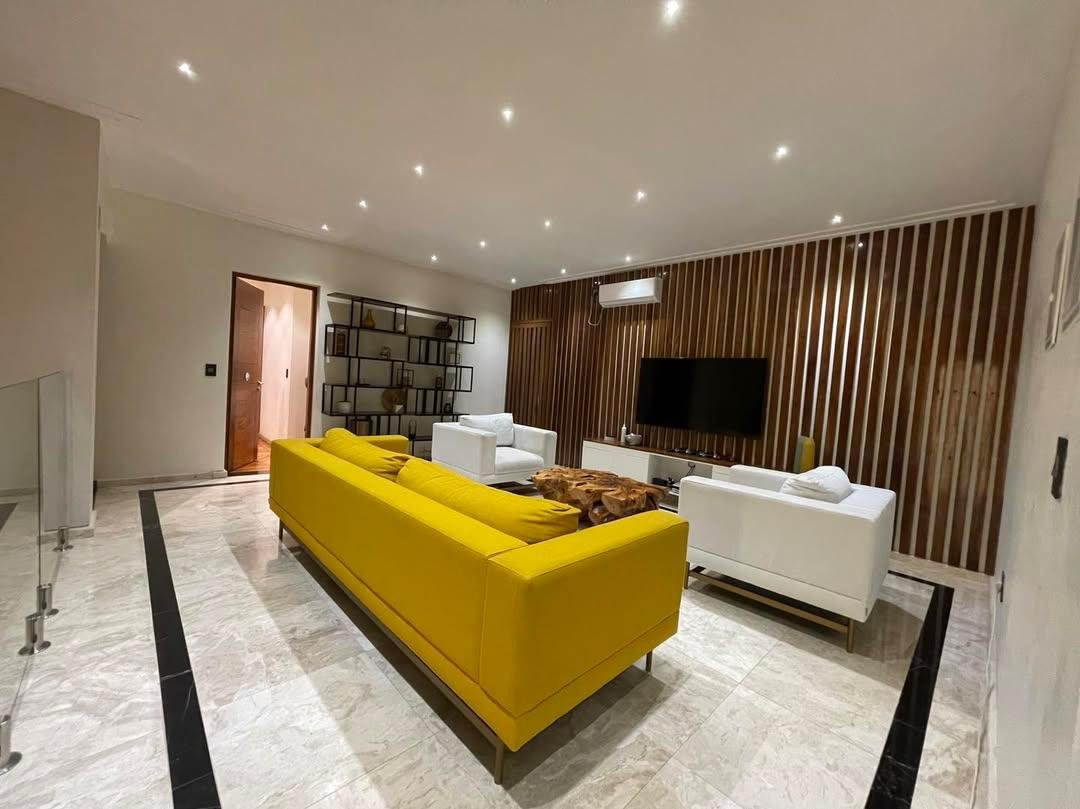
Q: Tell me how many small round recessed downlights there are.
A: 15